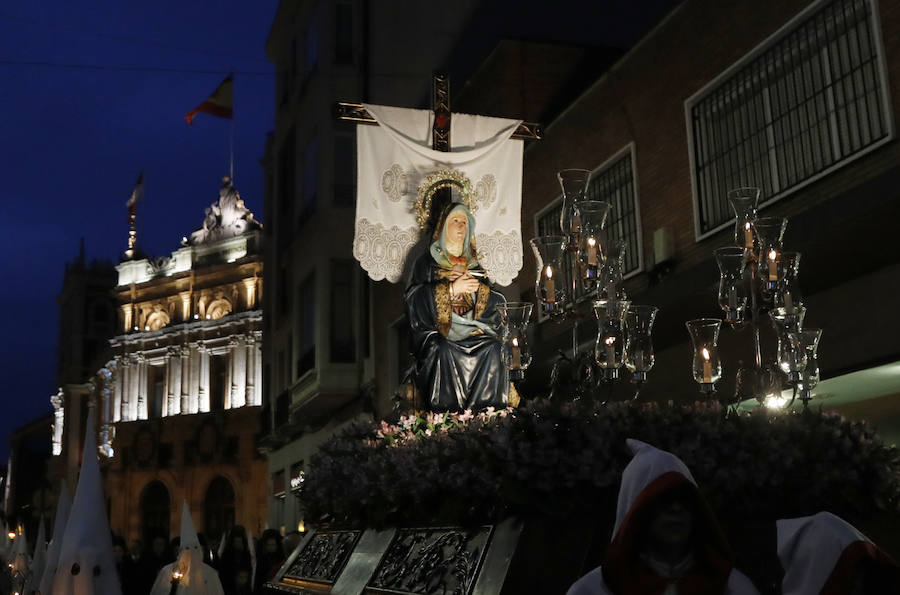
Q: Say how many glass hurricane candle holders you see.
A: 14